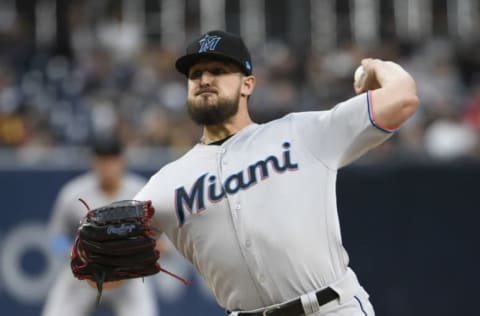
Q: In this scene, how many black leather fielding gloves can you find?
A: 1